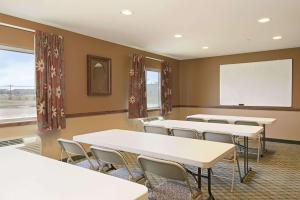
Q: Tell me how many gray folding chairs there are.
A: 9